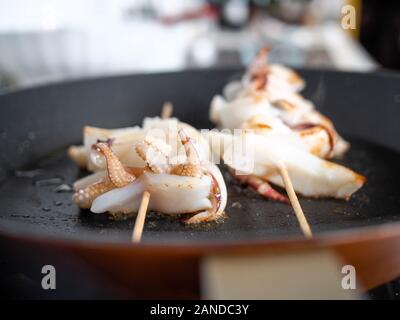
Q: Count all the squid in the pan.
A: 2